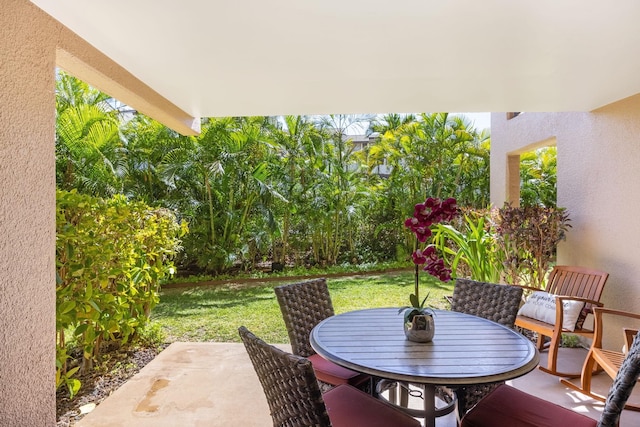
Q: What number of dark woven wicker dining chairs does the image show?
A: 4